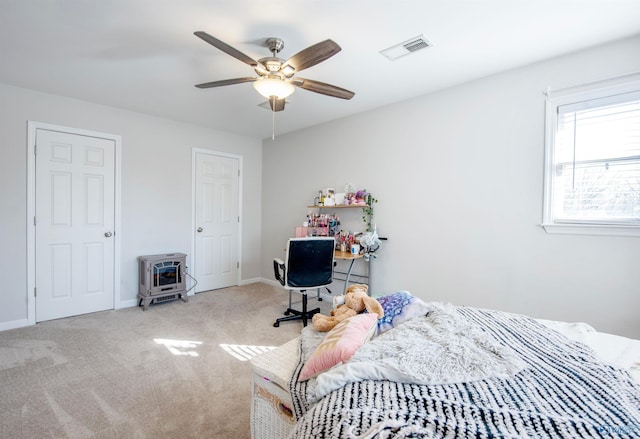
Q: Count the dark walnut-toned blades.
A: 5